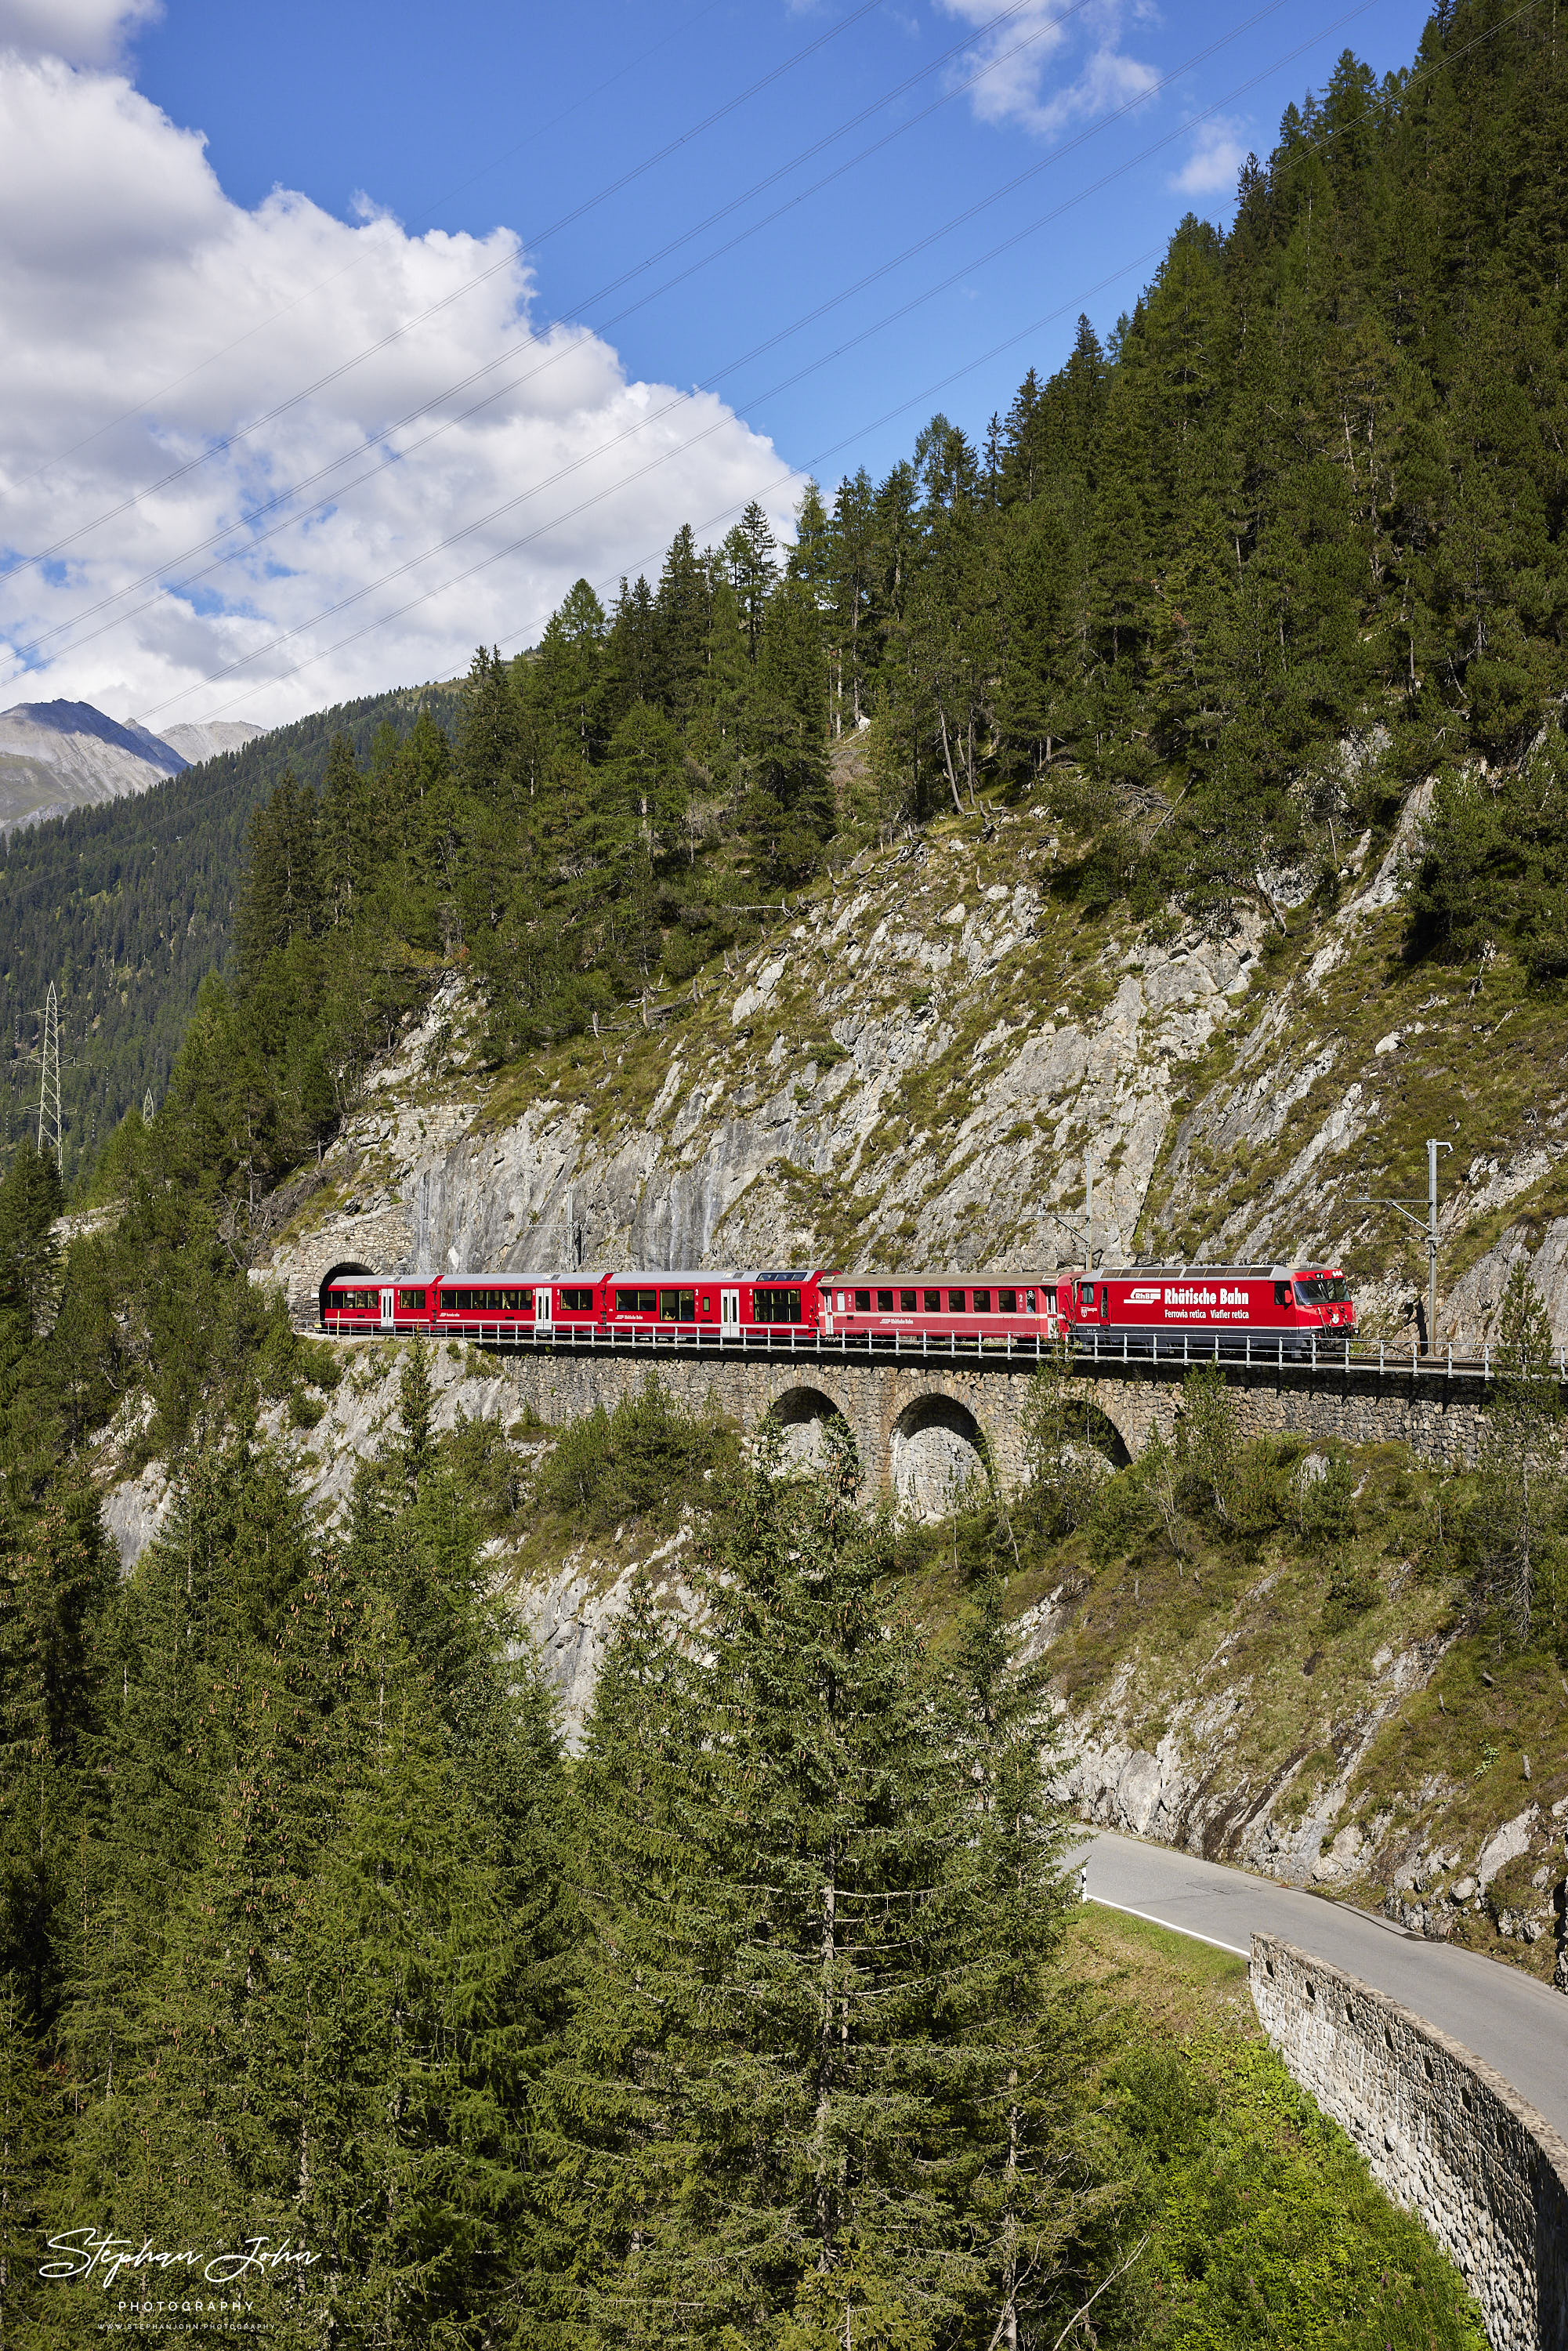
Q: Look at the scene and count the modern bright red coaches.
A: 3